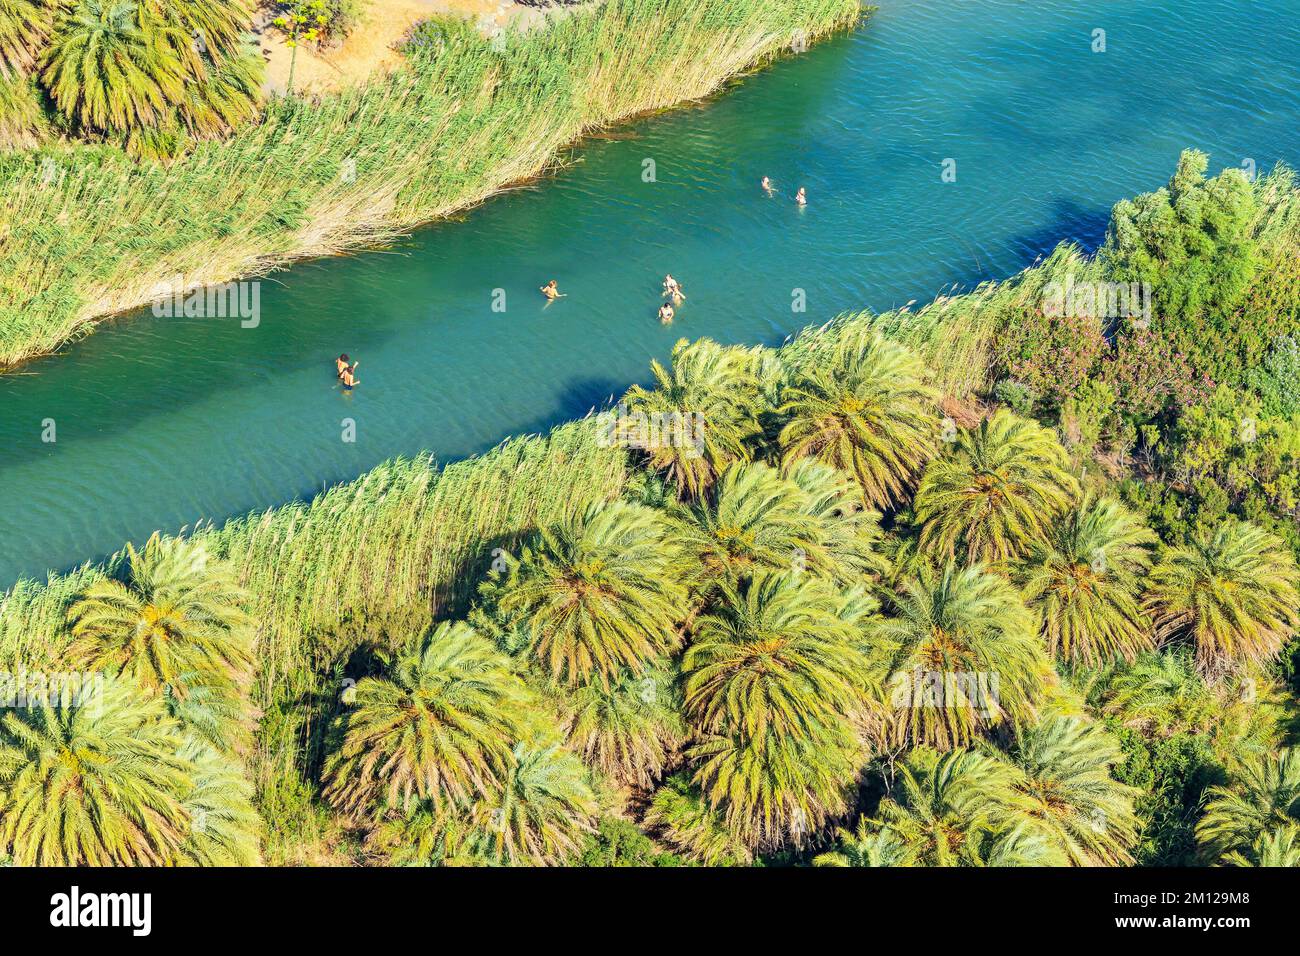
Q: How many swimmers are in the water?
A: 8